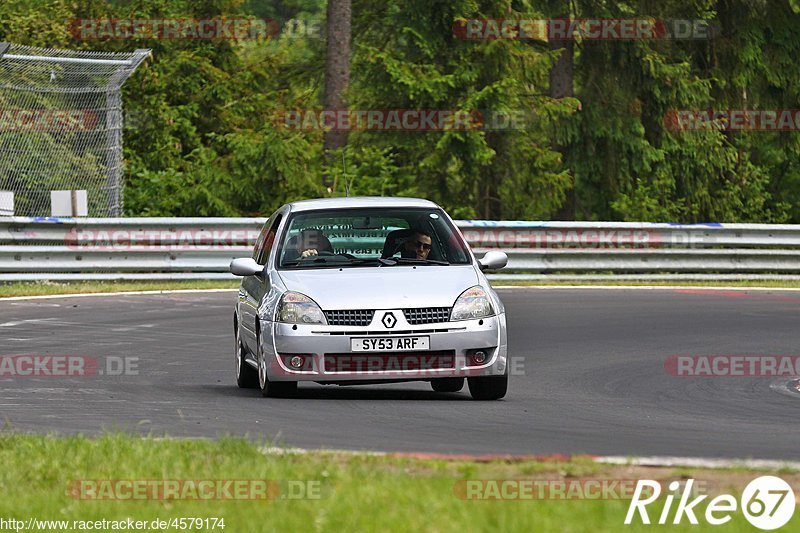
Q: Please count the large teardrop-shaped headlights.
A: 2